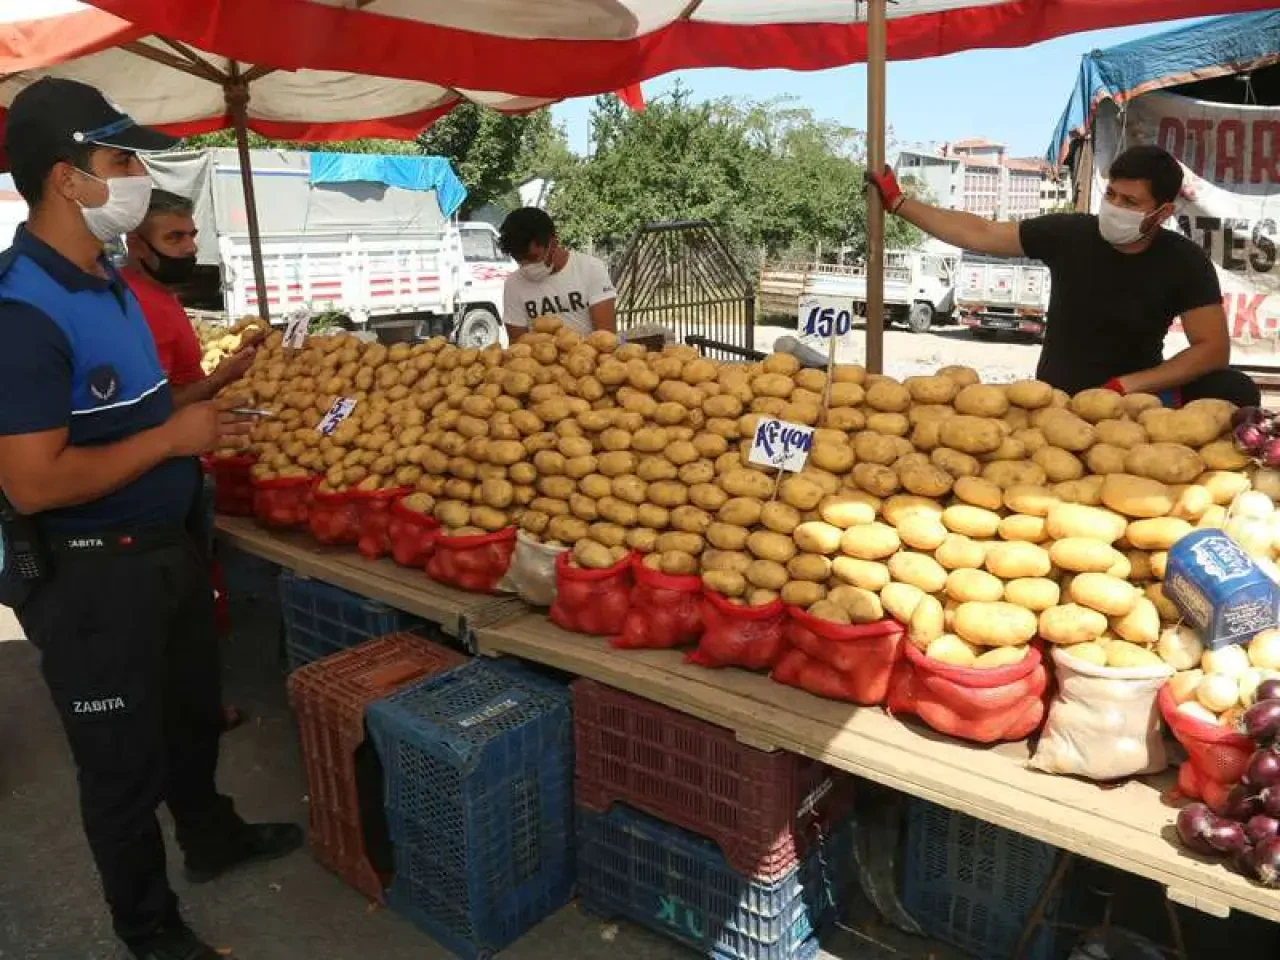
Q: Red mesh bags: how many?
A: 12